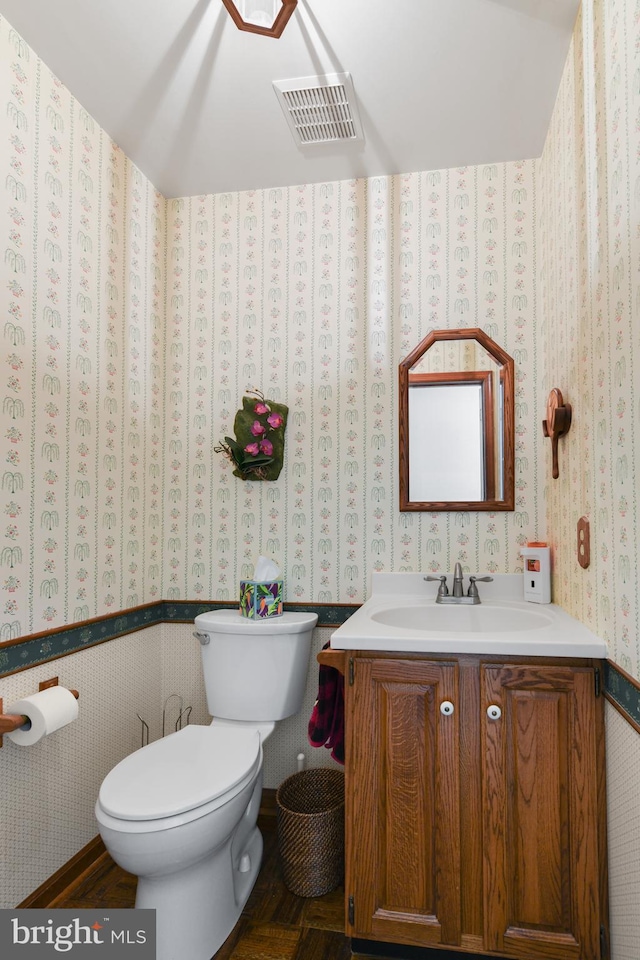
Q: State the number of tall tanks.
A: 1